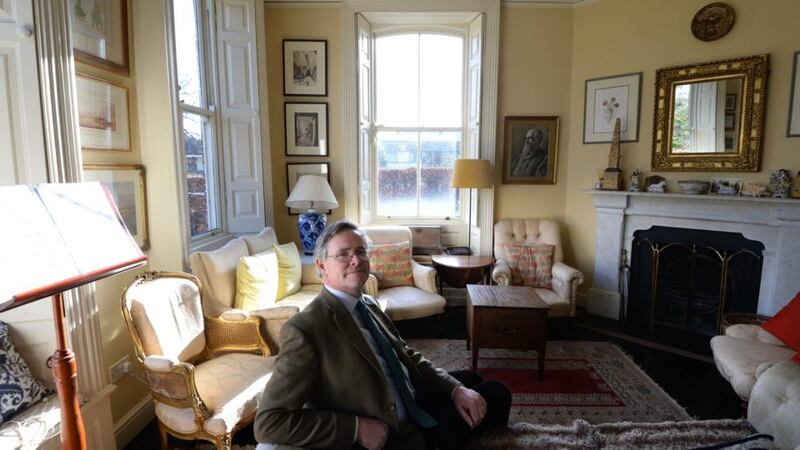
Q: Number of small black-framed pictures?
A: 3